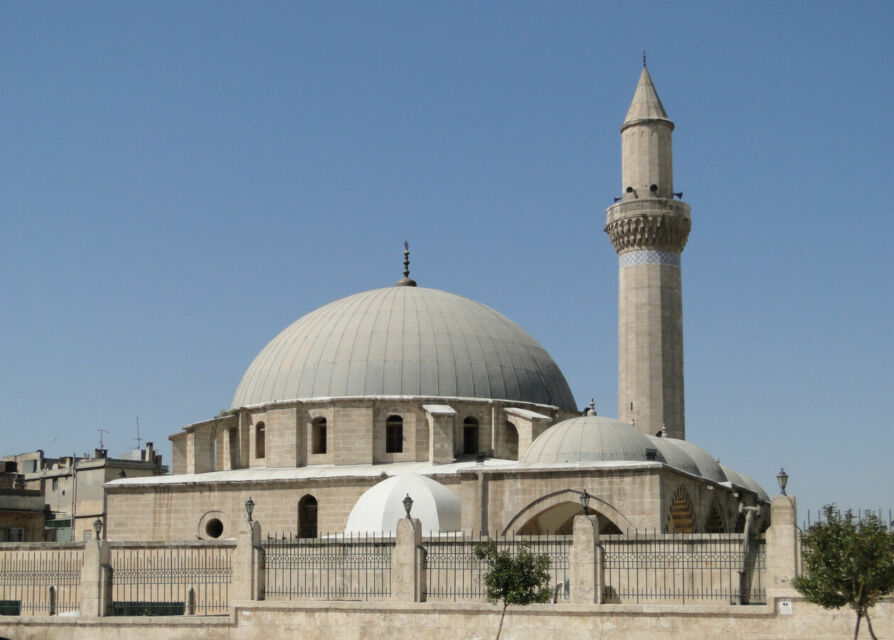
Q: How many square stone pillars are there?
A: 5